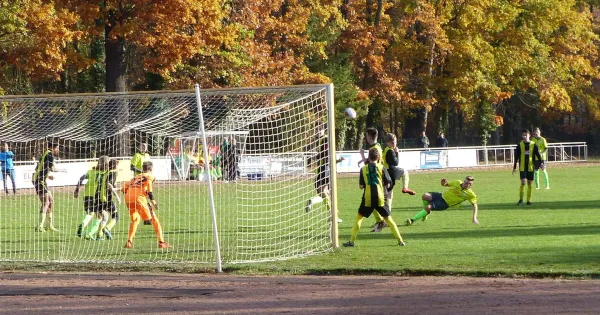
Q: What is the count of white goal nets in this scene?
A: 1